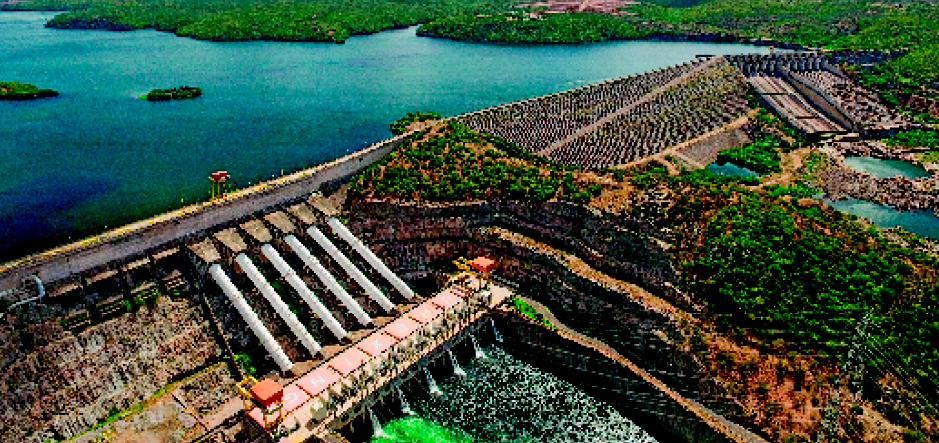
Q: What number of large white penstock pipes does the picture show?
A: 6